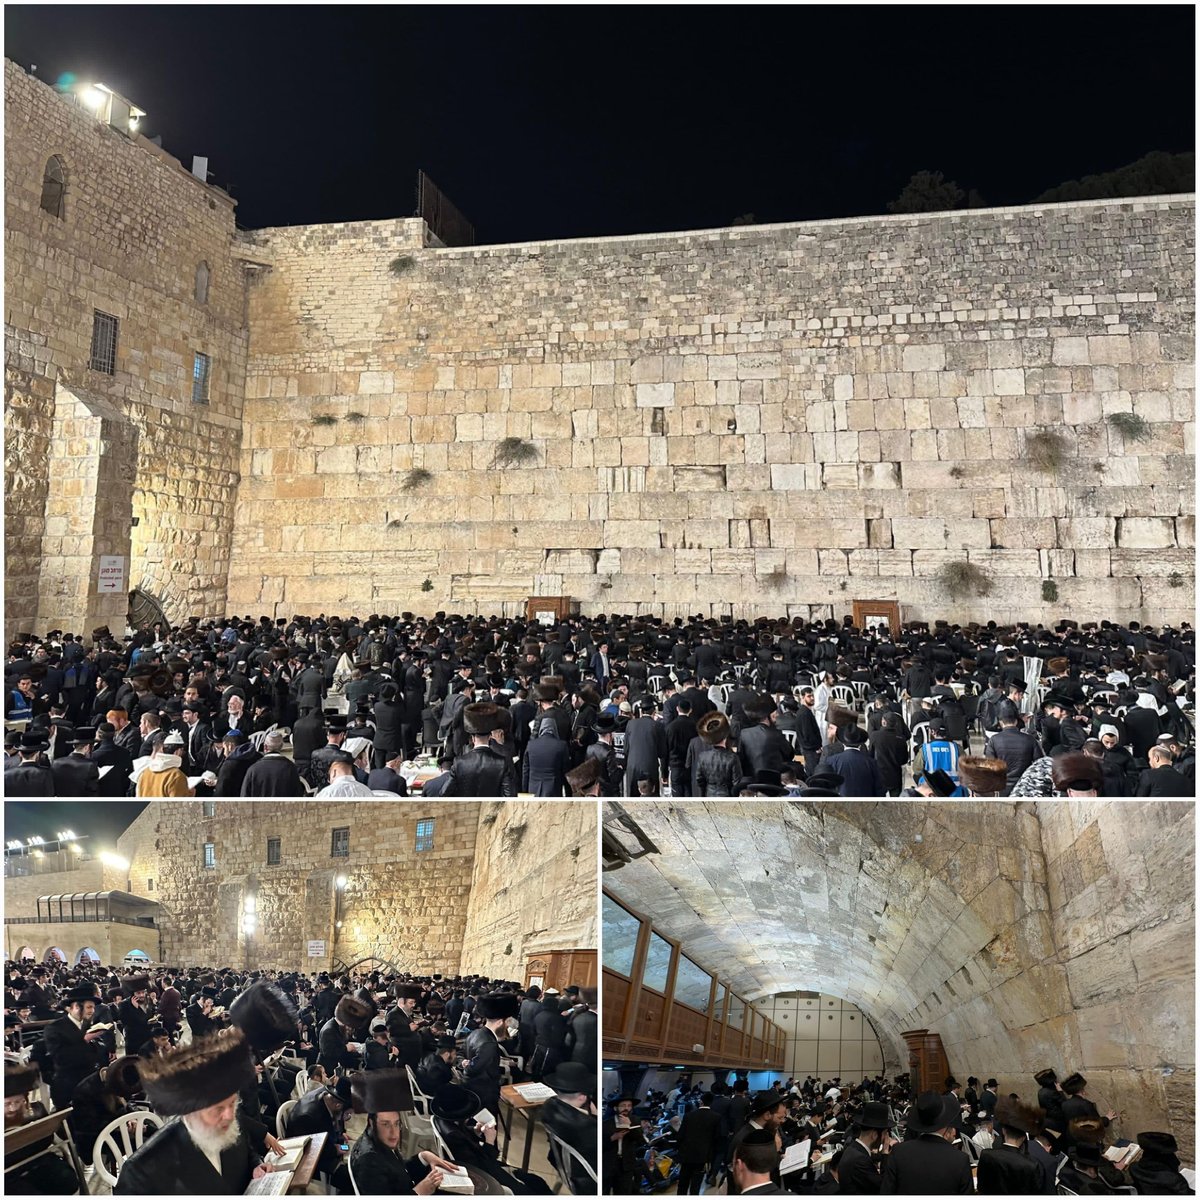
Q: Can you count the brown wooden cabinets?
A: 4